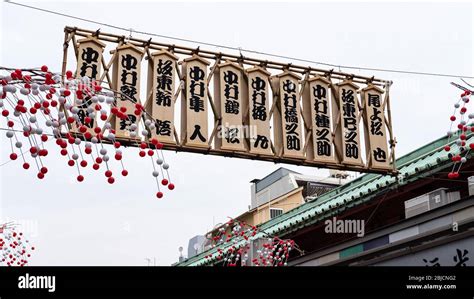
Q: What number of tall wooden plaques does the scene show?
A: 10